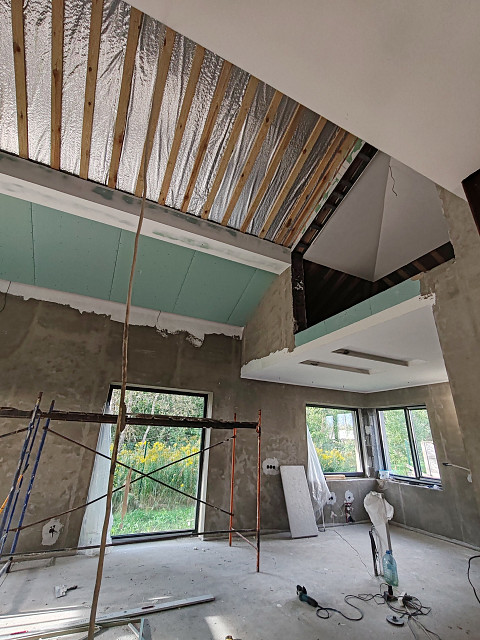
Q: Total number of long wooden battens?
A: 13